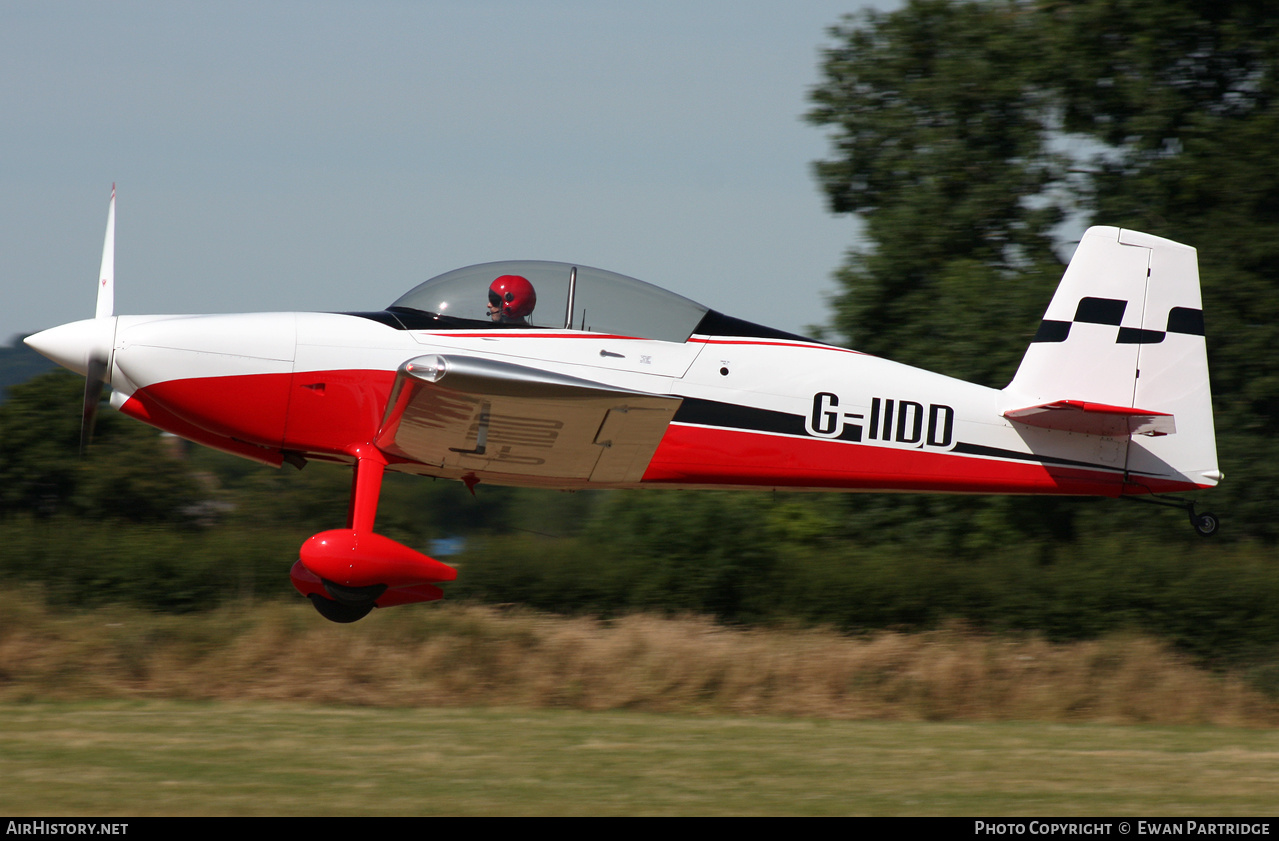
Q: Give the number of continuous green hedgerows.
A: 1